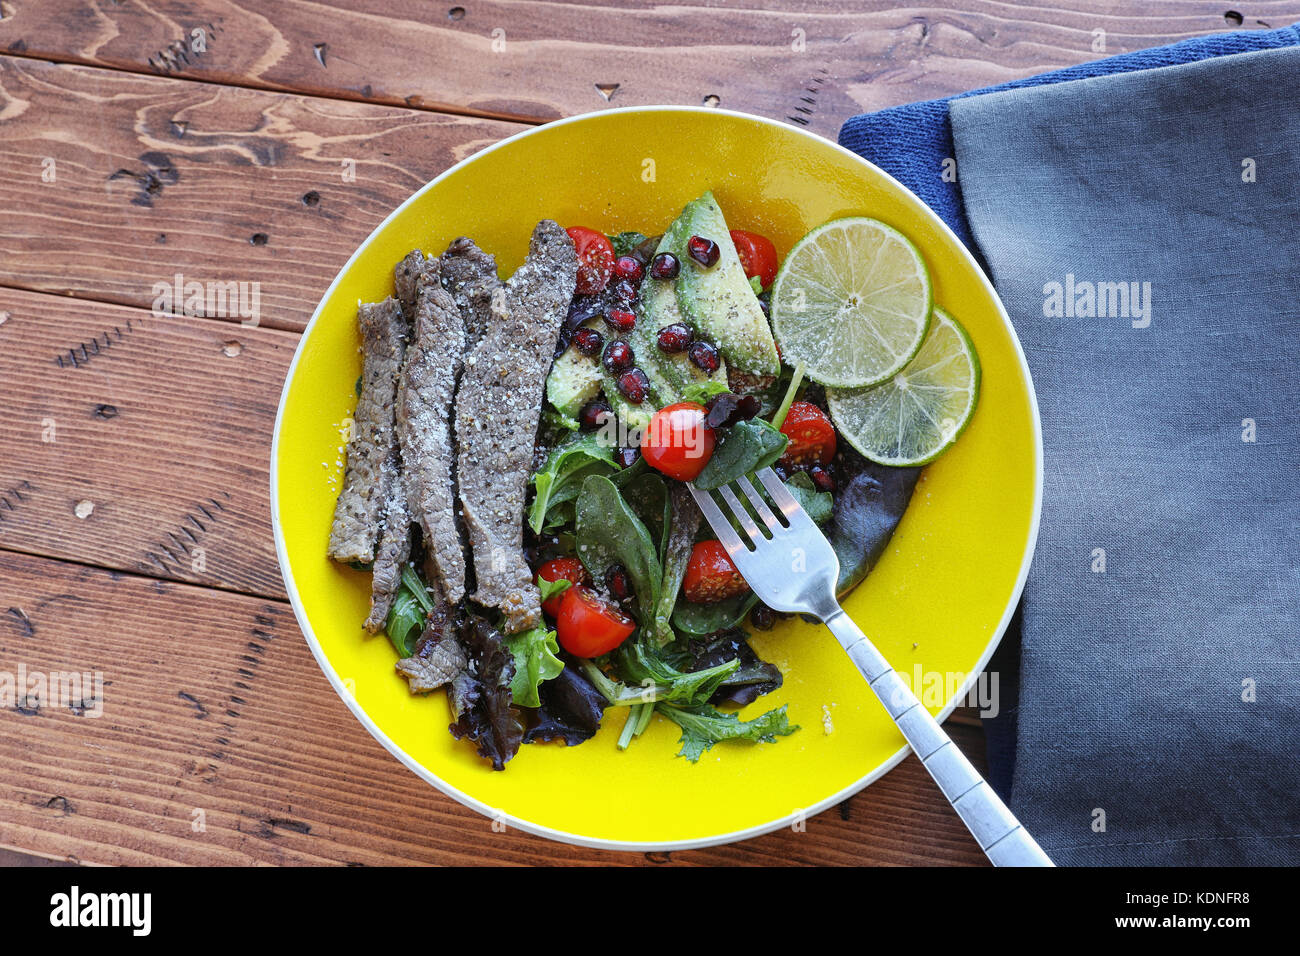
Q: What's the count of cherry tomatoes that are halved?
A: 6